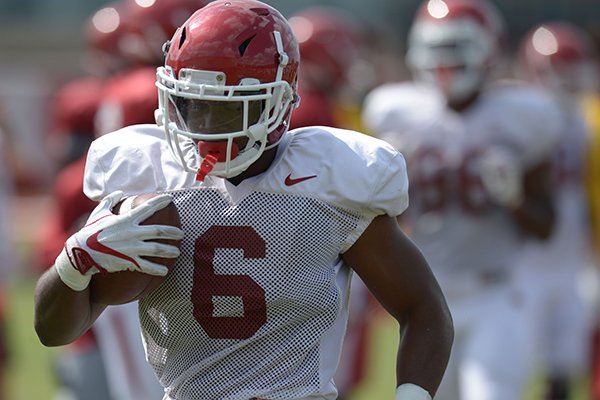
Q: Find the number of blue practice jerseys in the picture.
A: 0